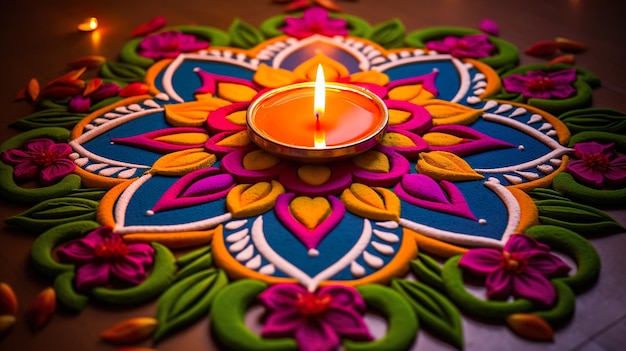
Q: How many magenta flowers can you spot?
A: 9